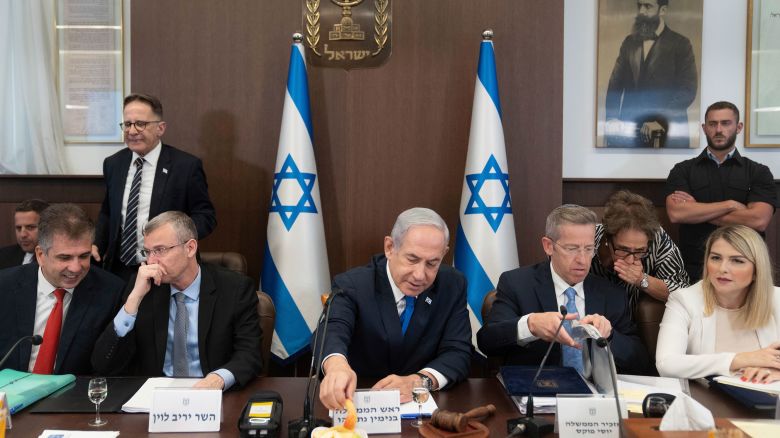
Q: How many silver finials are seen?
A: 2